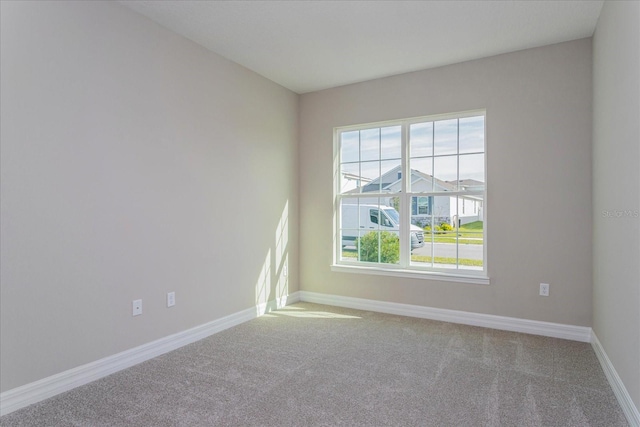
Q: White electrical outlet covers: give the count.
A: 3